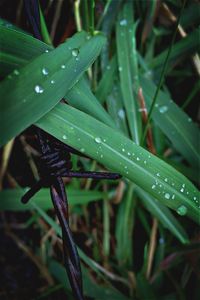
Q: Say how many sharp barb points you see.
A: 2